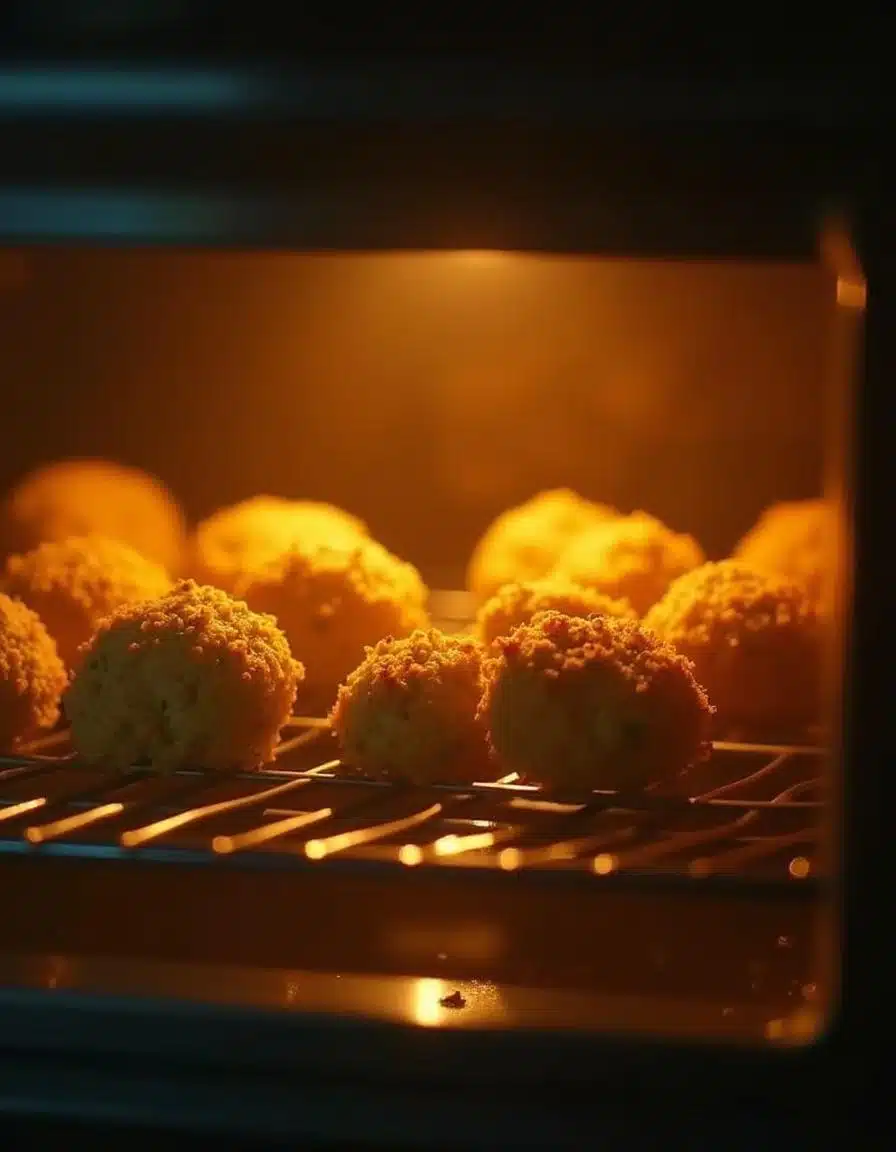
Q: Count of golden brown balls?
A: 13